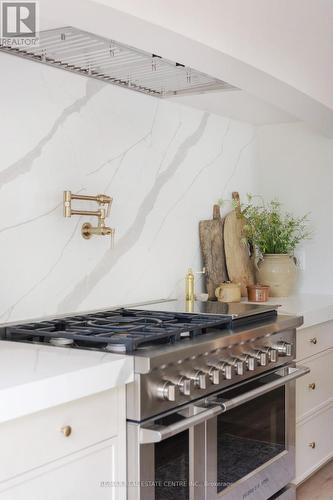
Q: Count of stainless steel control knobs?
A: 10